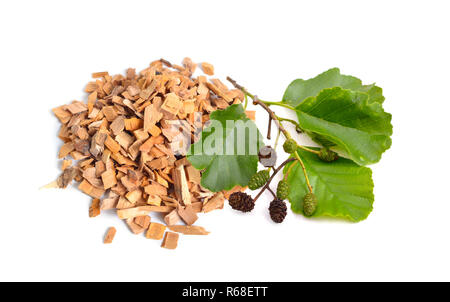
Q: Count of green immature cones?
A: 5